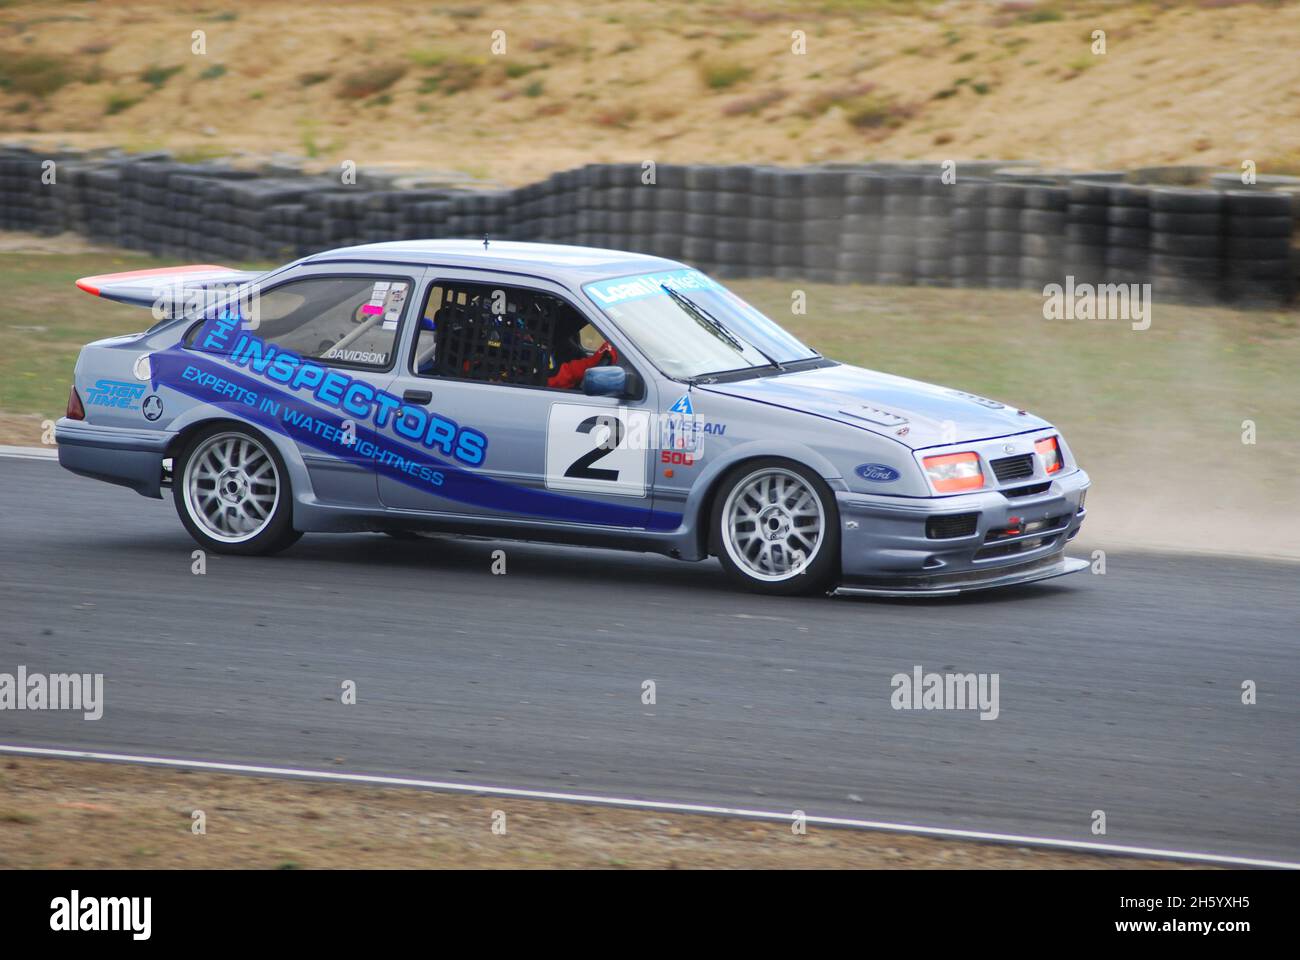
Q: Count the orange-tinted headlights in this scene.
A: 2